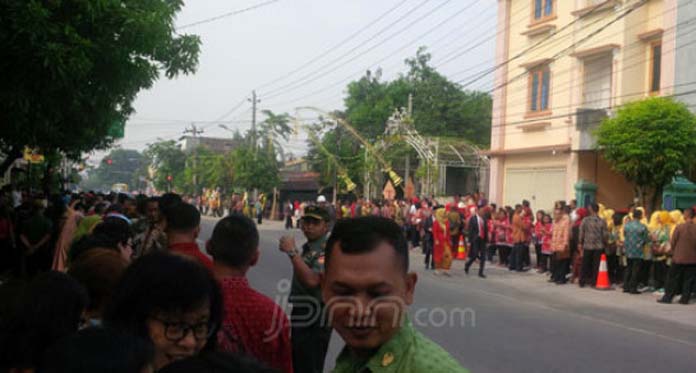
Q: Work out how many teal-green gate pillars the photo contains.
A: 2